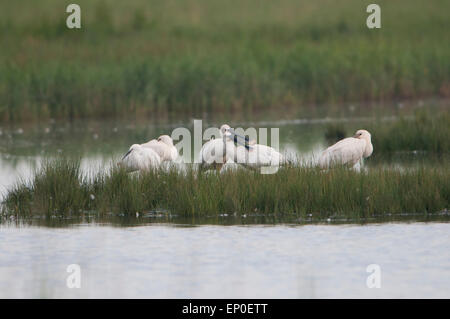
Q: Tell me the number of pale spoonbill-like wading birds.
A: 5